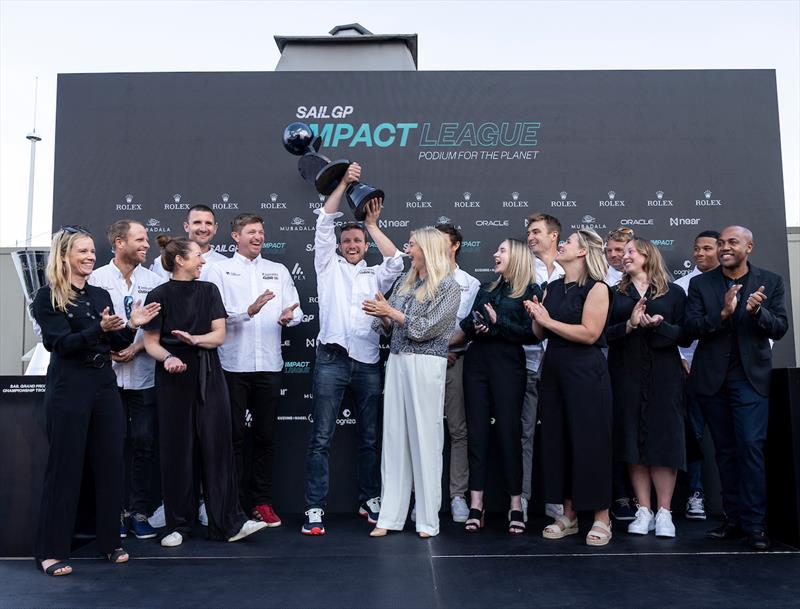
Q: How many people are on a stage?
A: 15